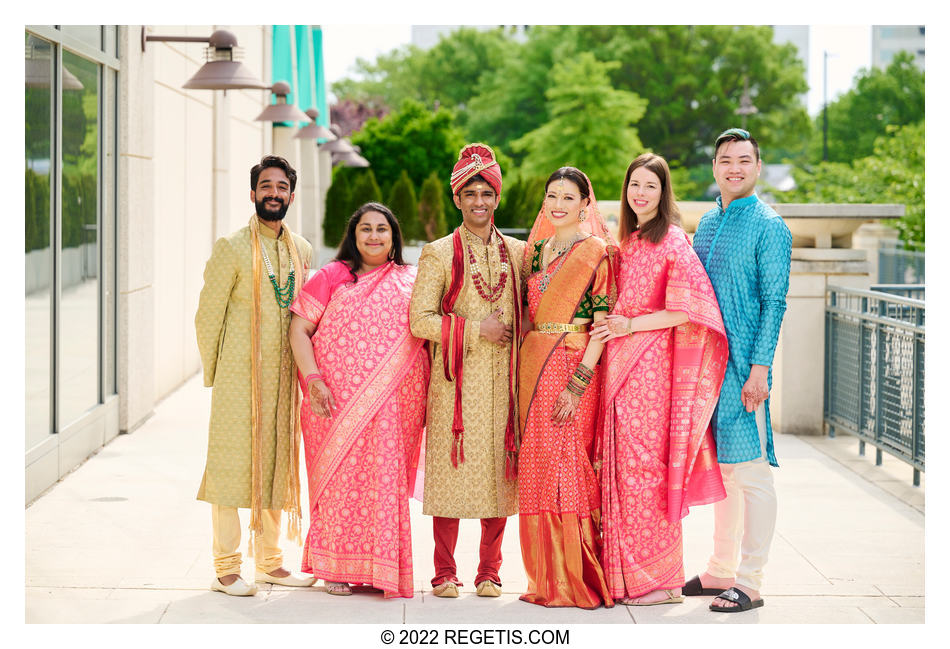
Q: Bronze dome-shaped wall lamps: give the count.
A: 5